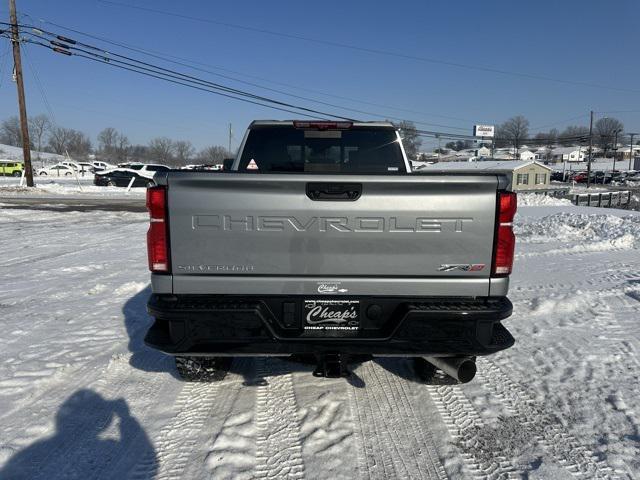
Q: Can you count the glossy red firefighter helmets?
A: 0